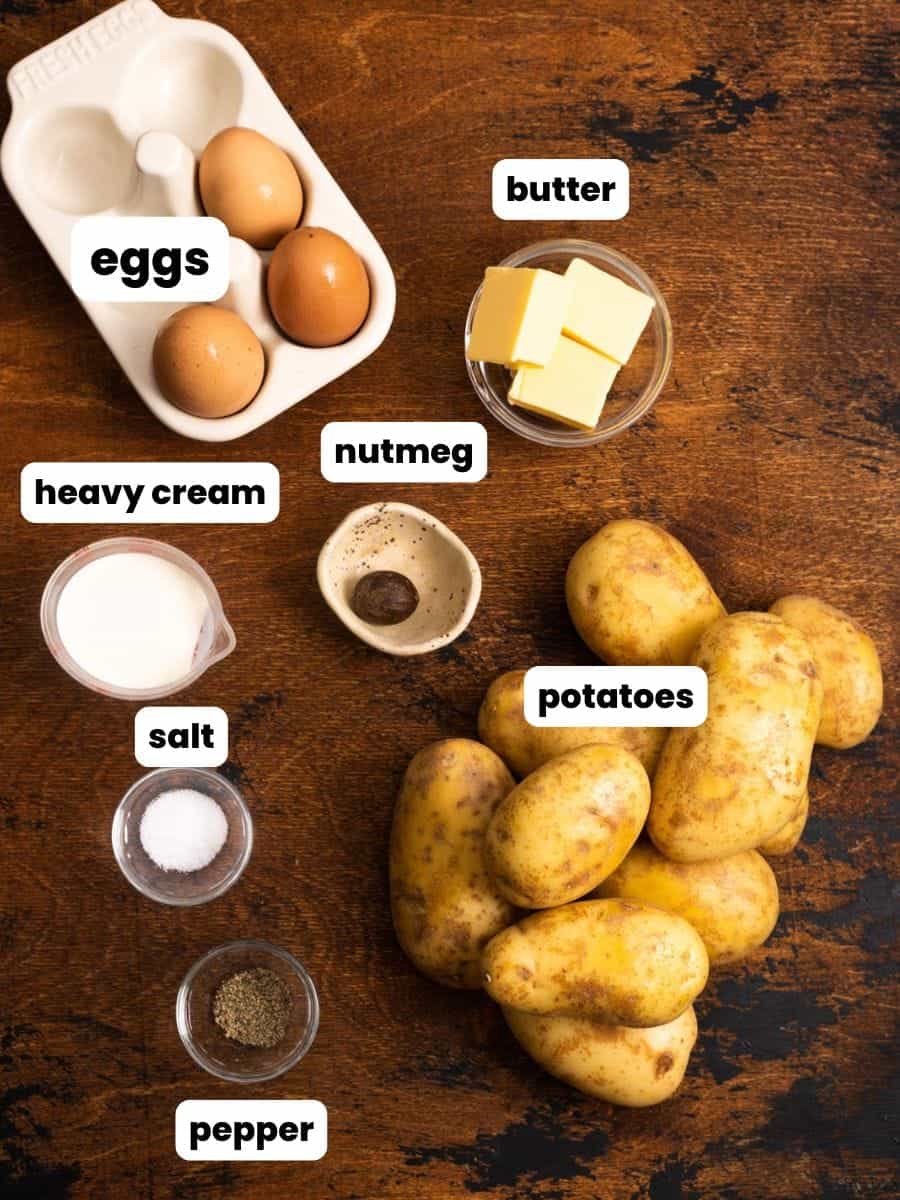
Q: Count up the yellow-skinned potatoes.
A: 10